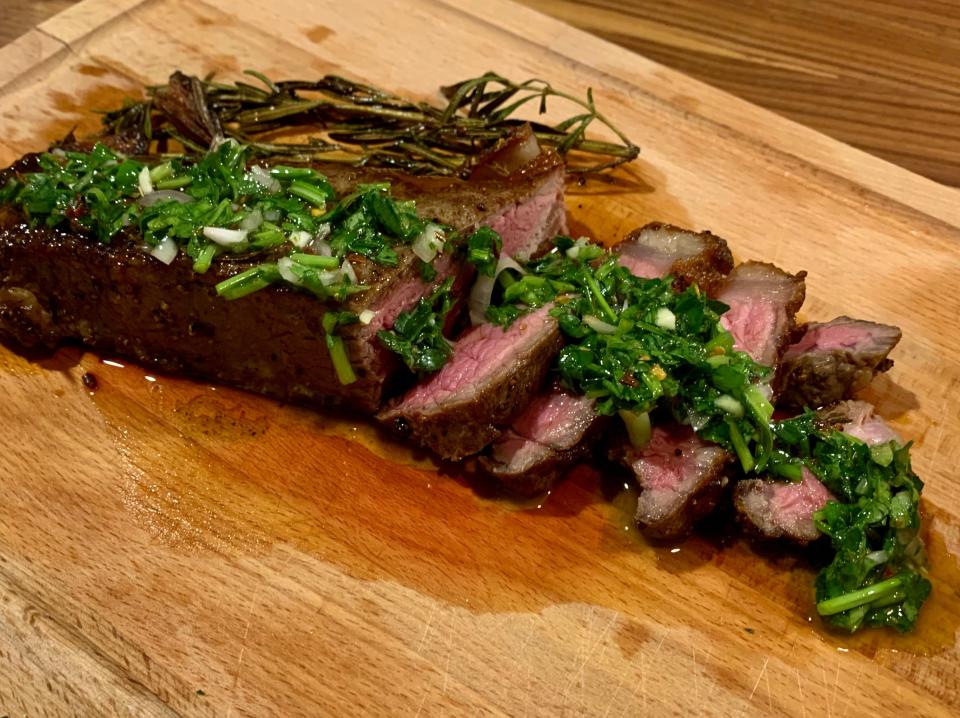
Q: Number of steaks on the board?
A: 1